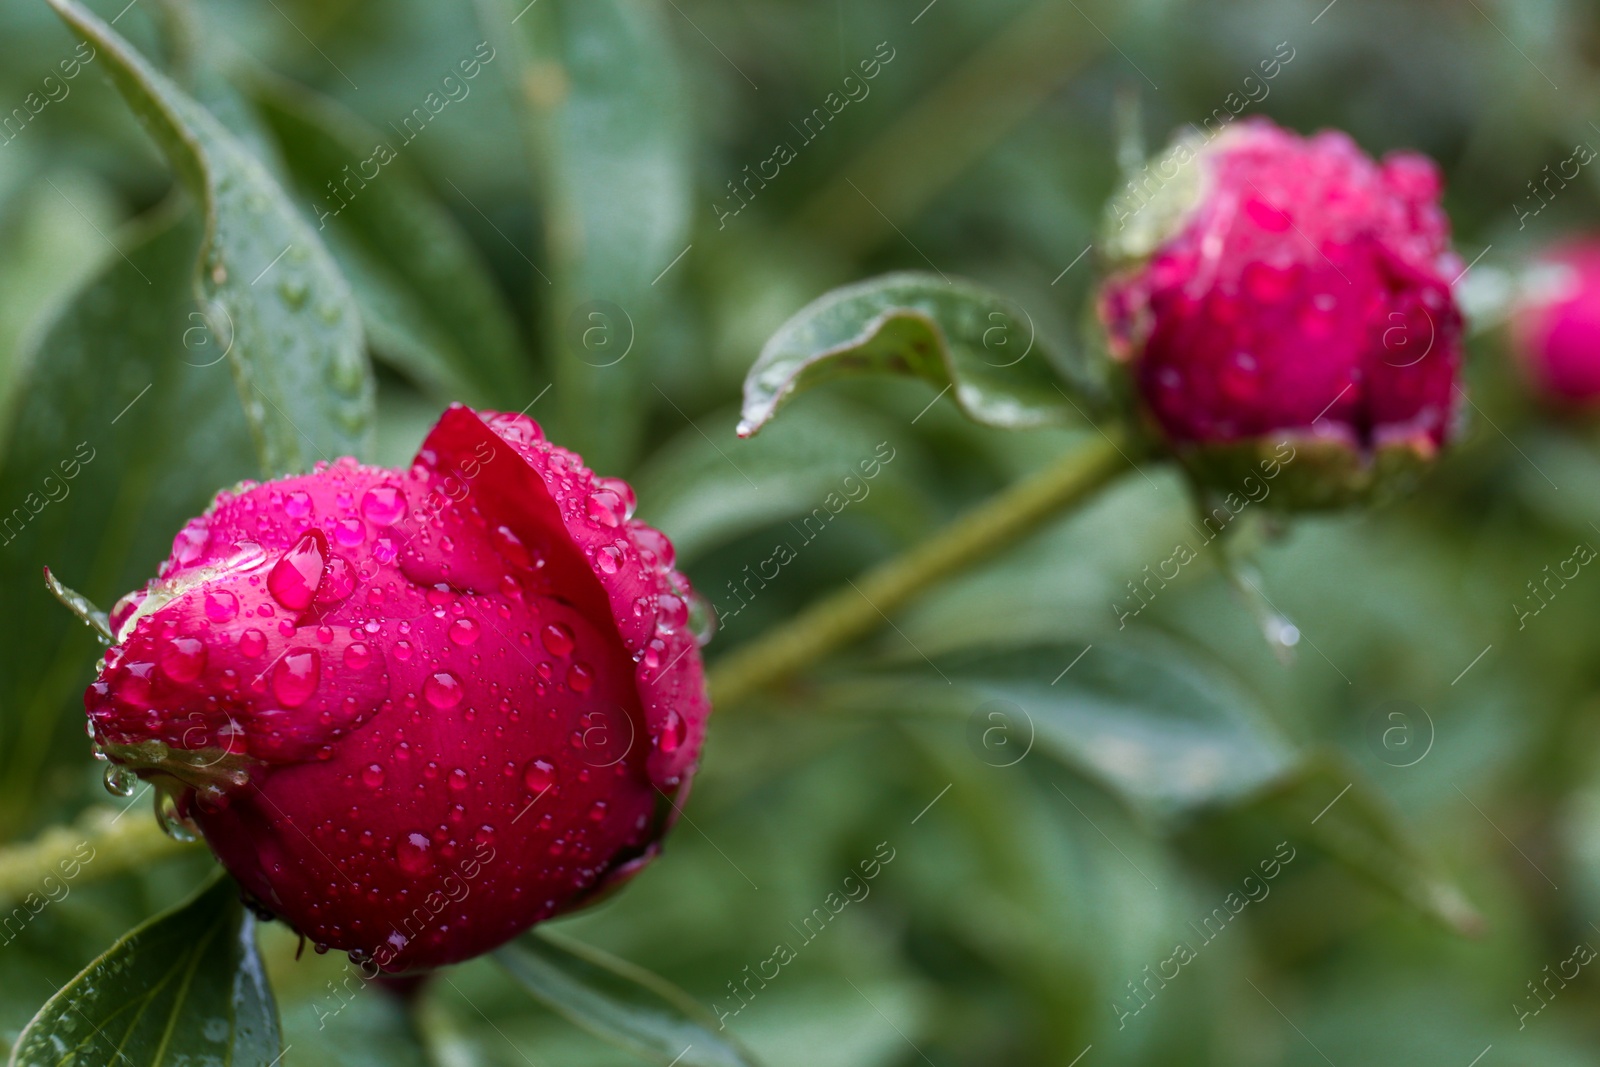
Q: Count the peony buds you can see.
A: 3